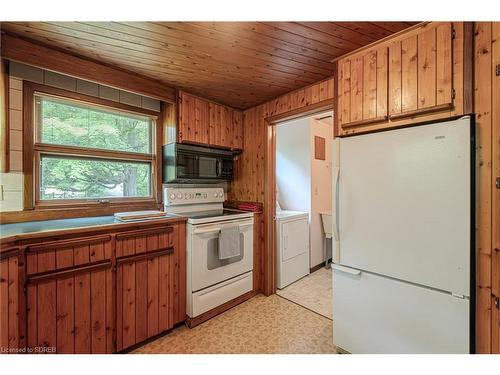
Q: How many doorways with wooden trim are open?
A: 1